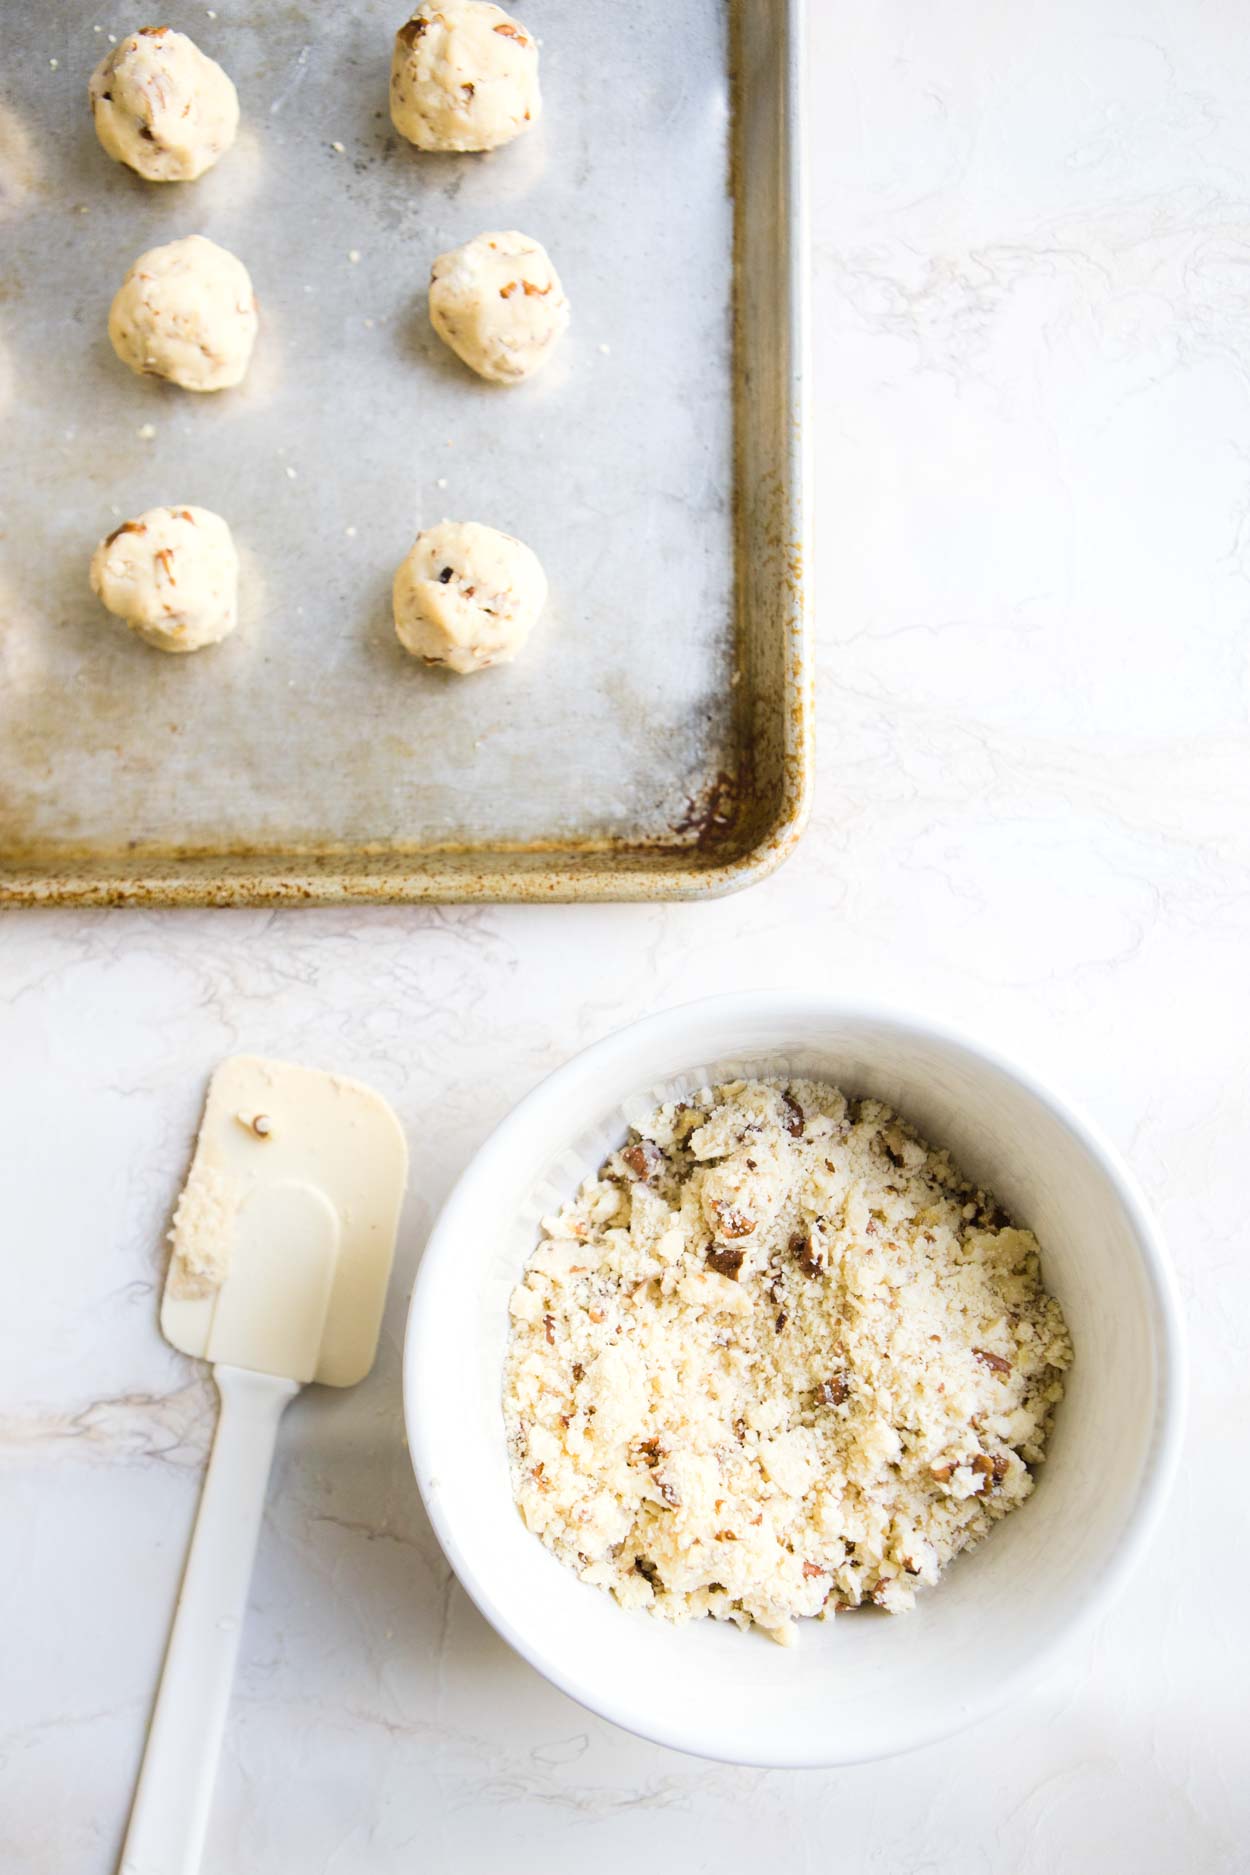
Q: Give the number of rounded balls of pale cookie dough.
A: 6